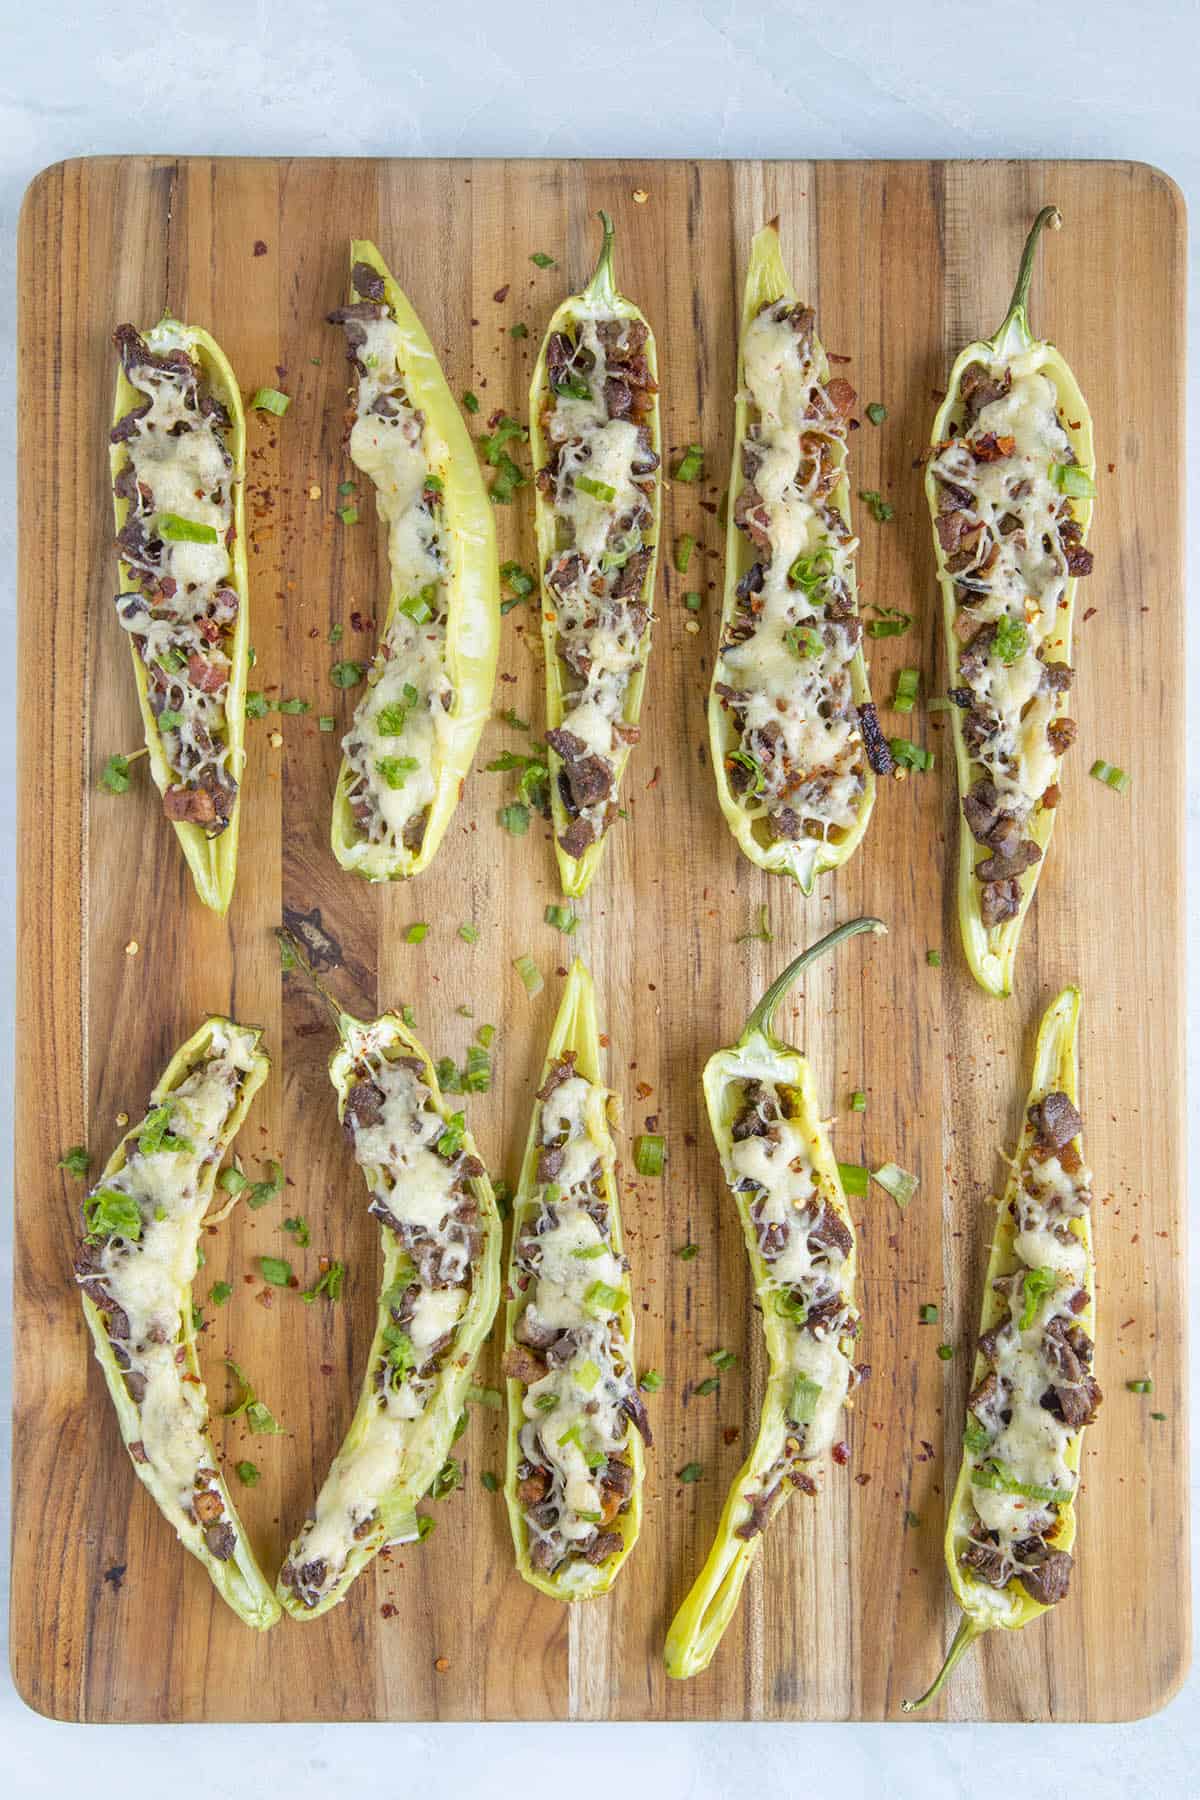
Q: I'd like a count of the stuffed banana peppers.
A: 10